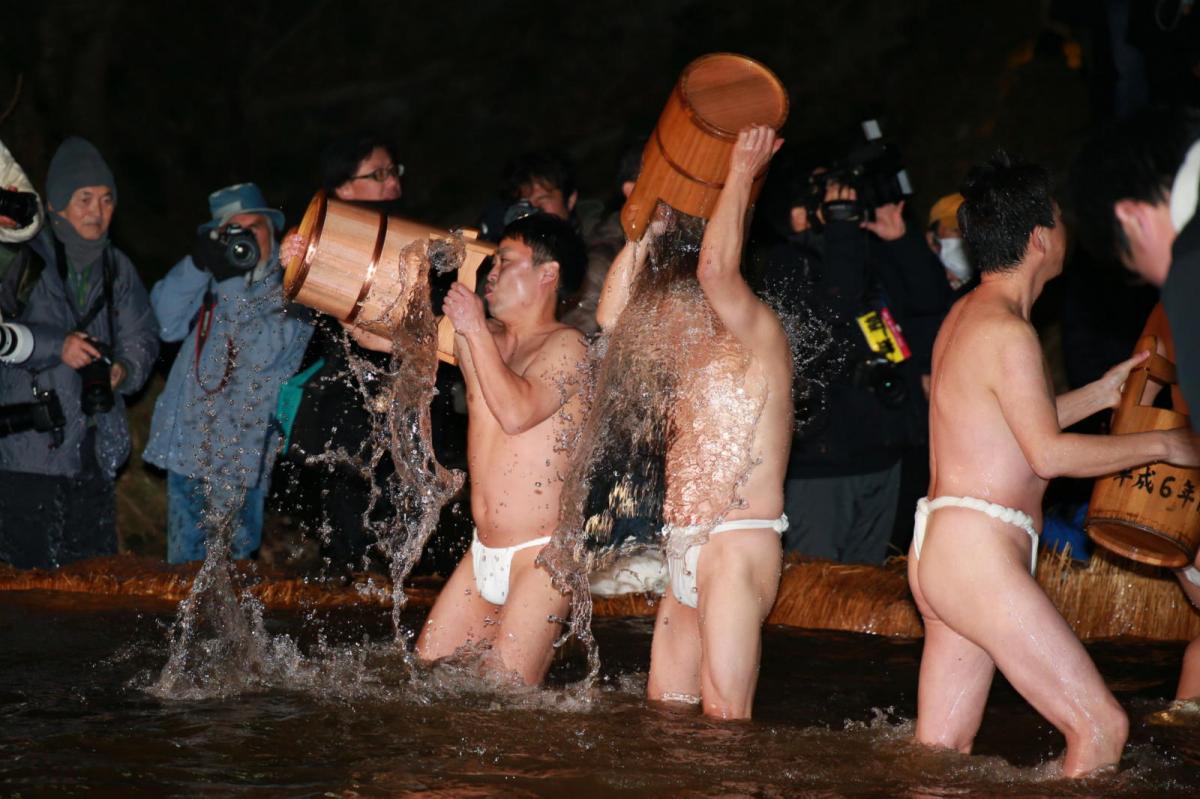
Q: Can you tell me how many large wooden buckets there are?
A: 3